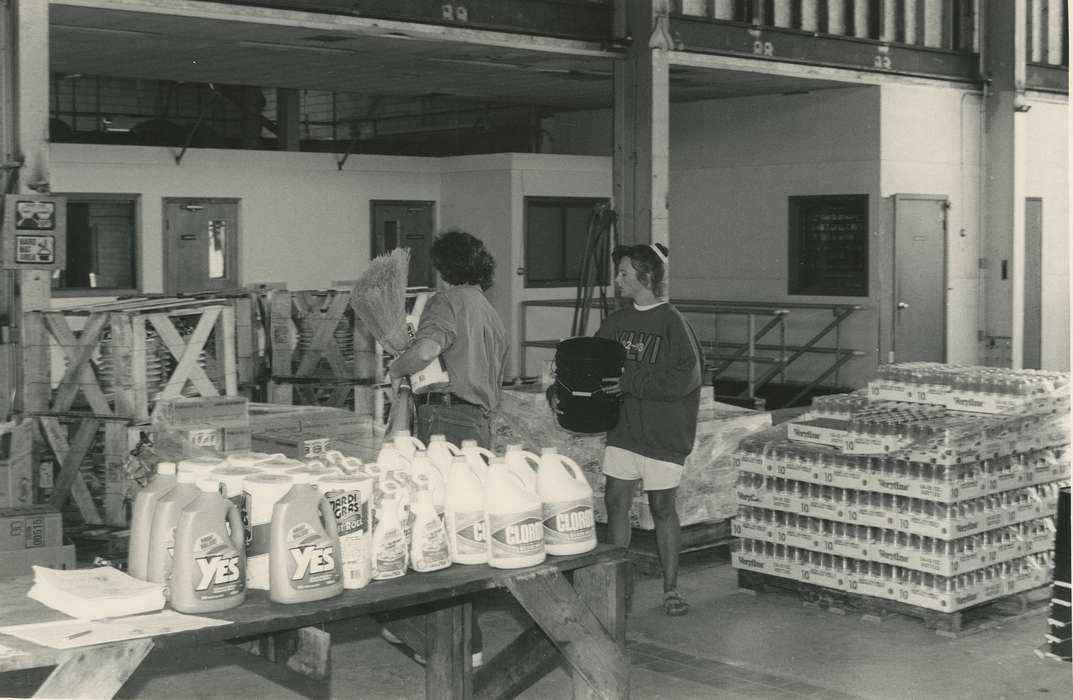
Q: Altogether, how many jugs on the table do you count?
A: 13